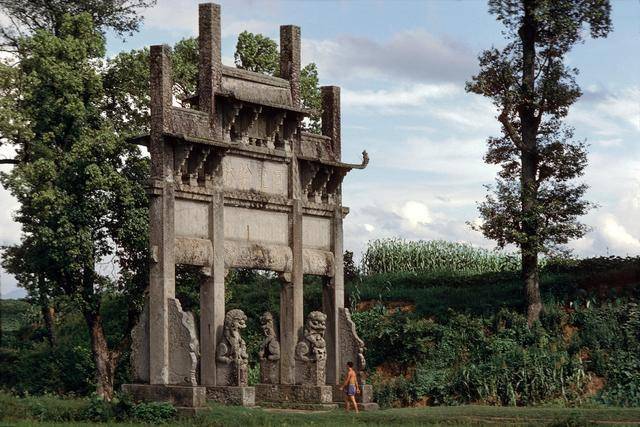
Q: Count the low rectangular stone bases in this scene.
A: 4